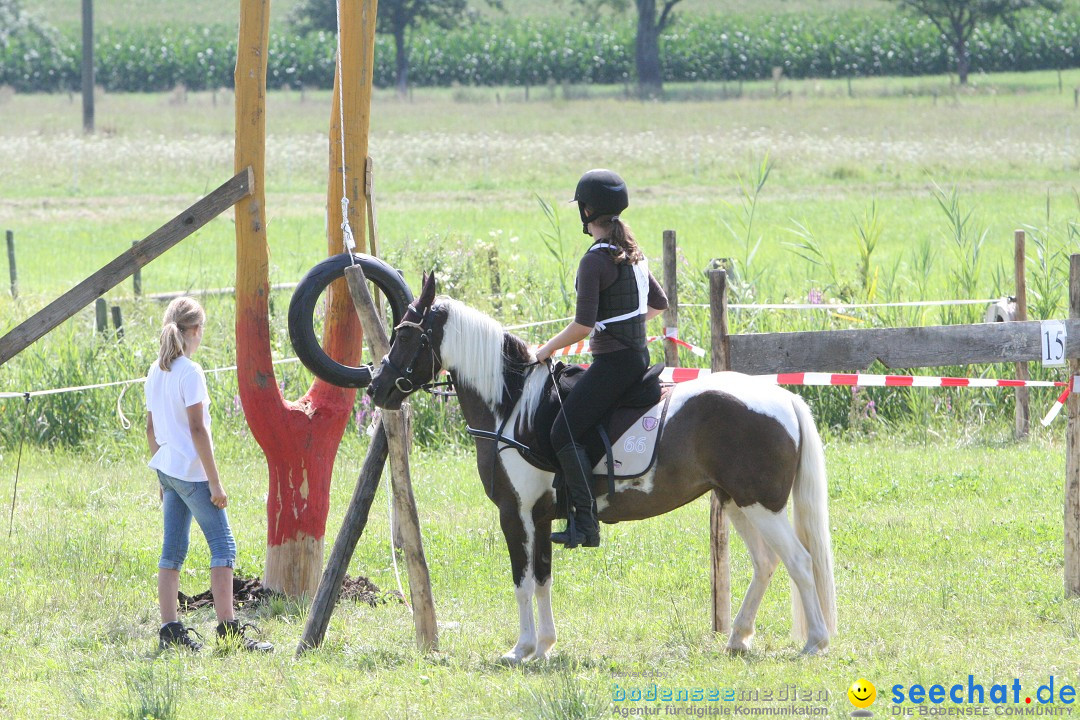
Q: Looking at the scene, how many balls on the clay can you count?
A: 0